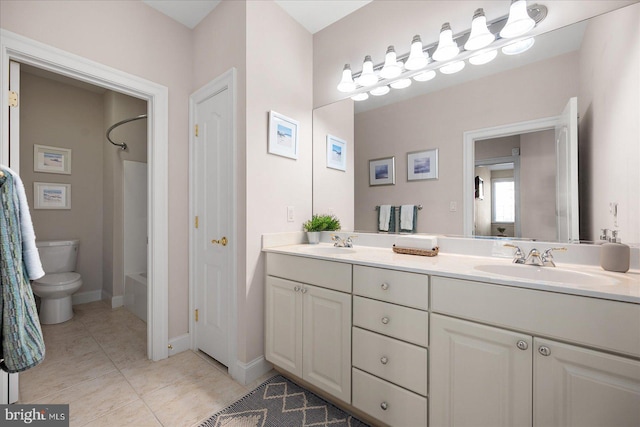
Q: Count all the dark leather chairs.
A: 0